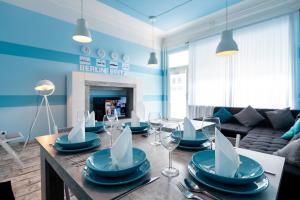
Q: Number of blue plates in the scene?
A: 12